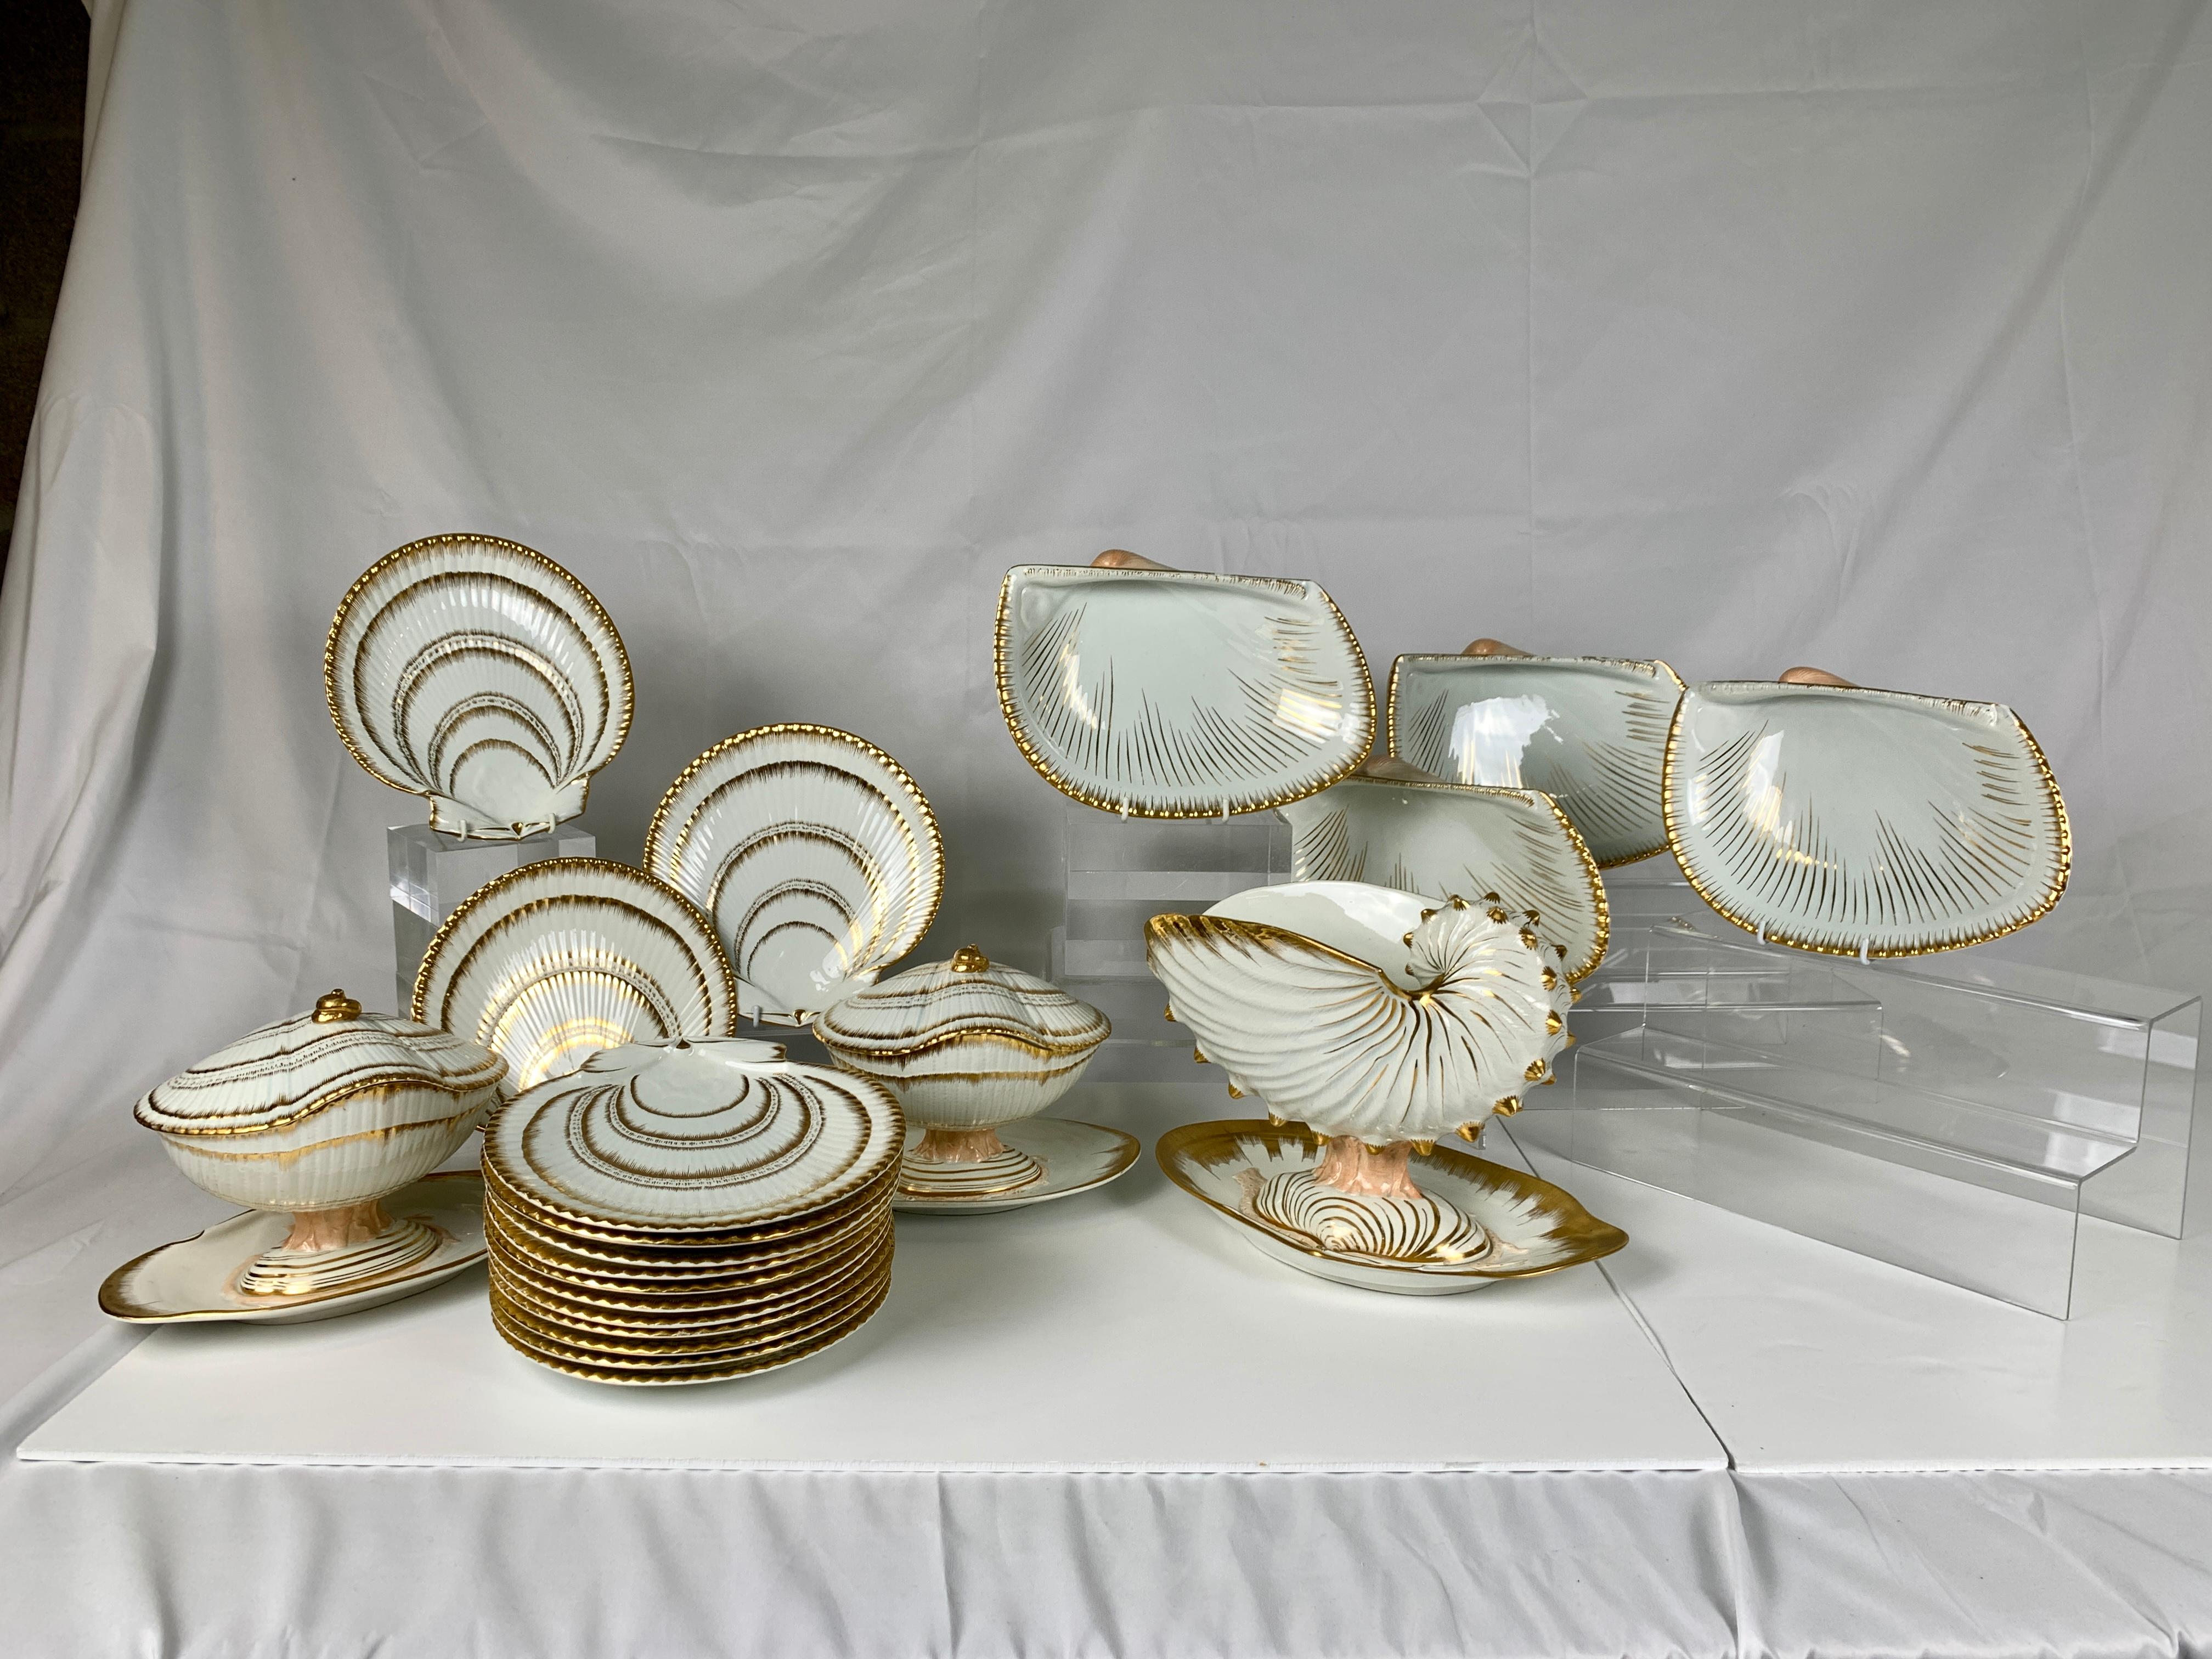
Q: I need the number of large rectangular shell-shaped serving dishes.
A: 4